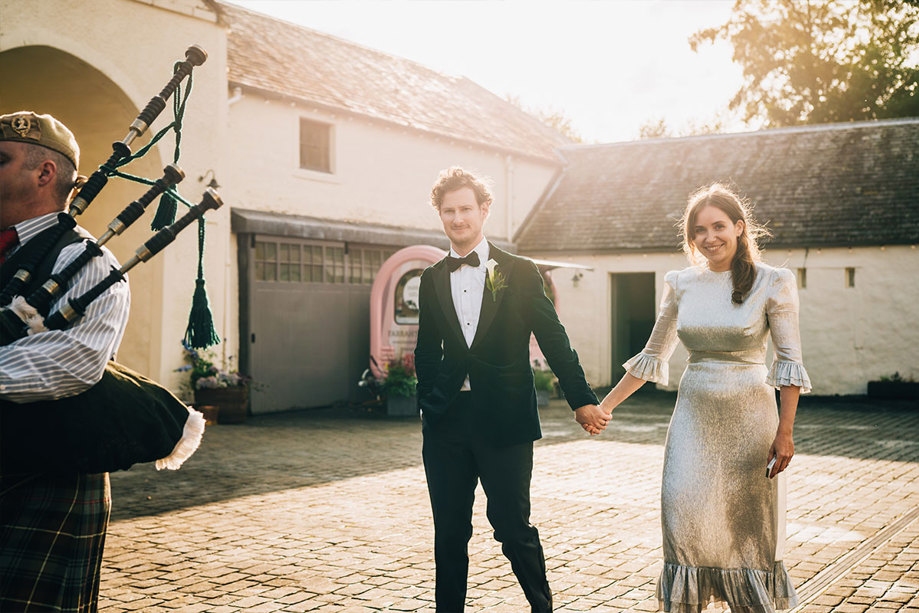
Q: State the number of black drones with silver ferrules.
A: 3